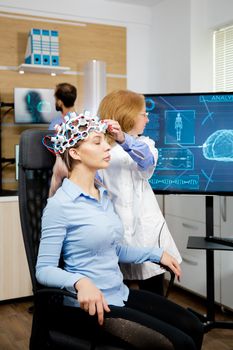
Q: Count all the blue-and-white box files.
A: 3